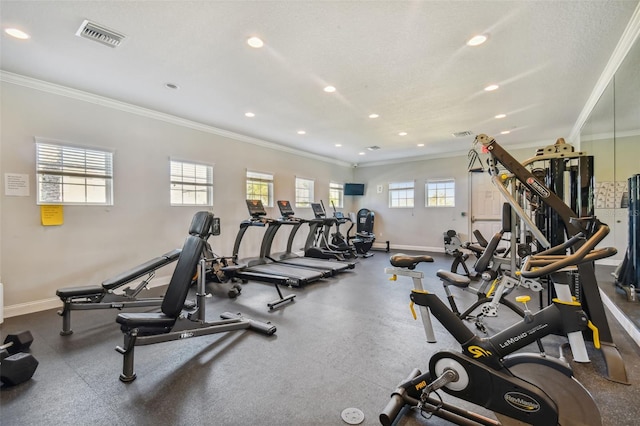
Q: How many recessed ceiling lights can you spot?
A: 15